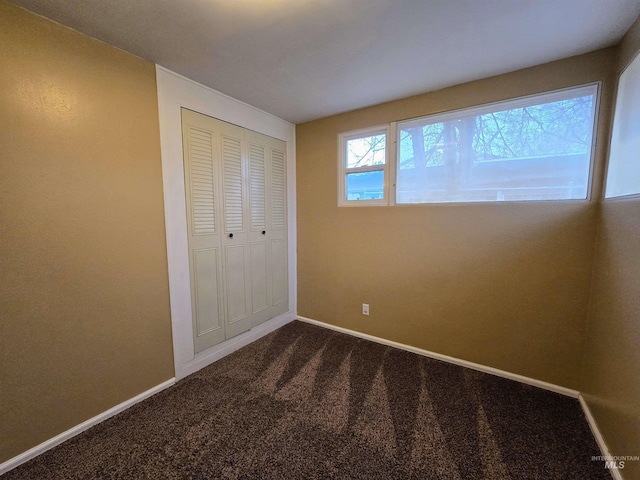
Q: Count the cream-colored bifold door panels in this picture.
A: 4